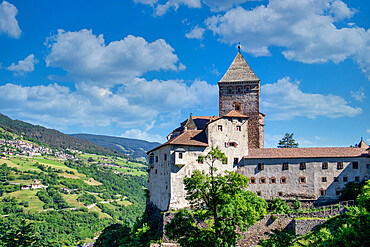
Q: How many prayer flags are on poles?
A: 0